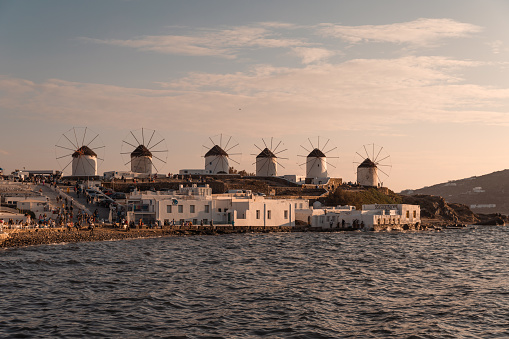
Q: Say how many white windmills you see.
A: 6